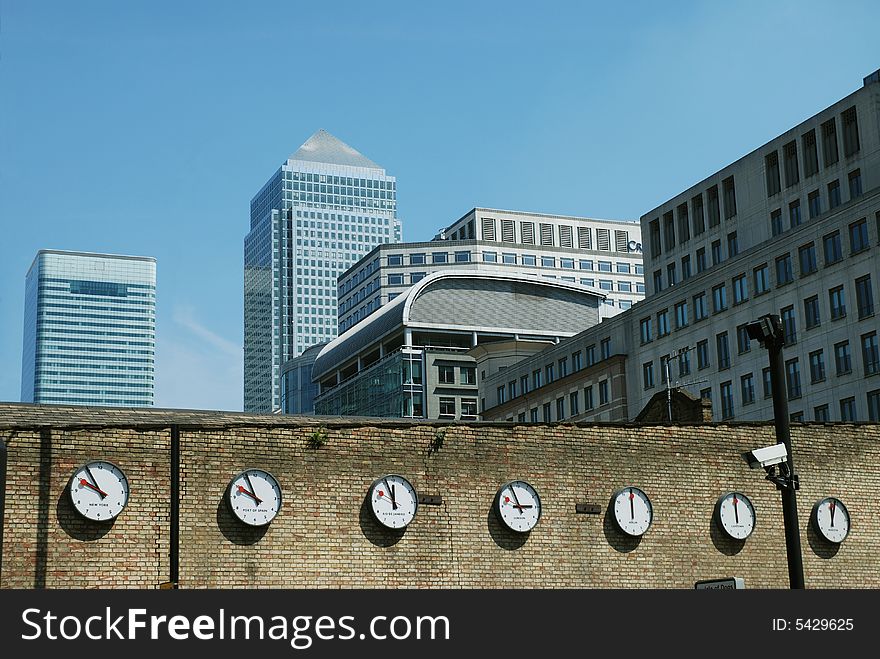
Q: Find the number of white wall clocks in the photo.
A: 7